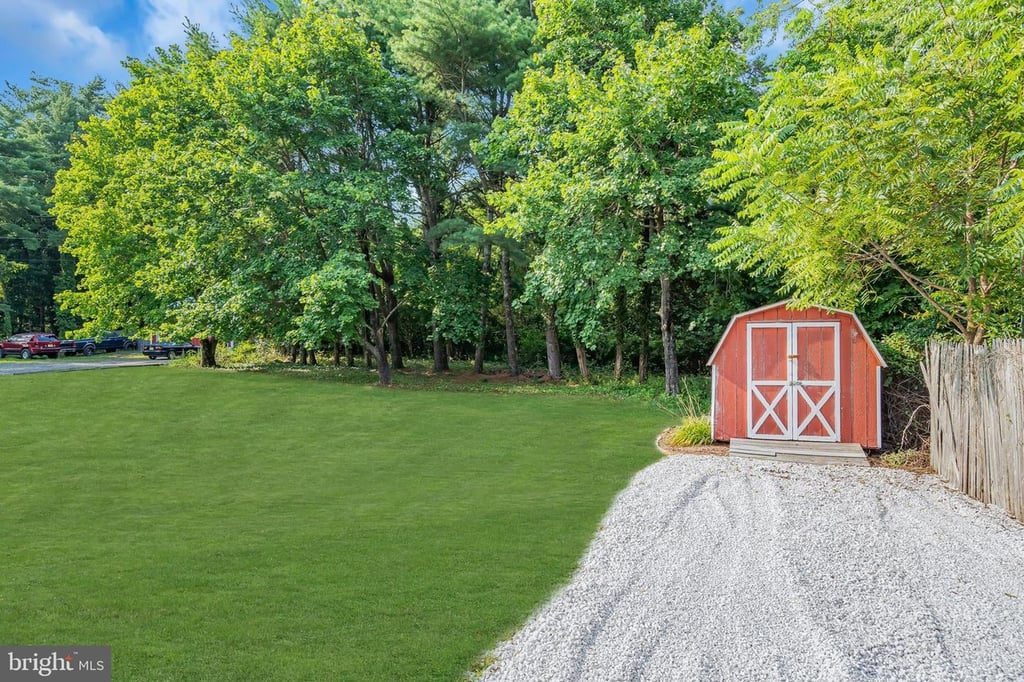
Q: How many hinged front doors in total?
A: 2